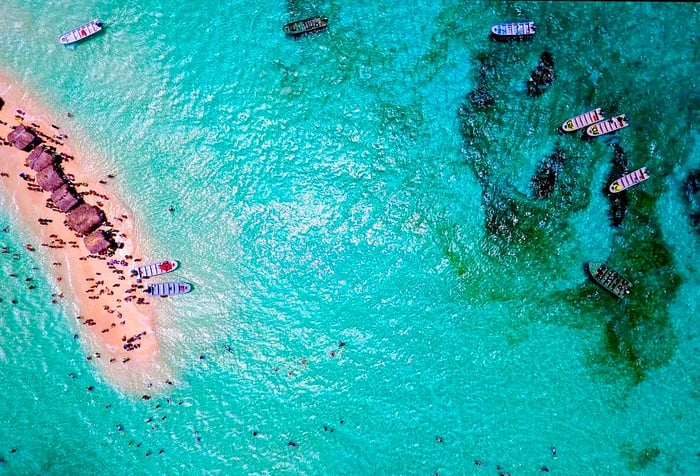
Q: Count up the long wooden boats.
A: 9